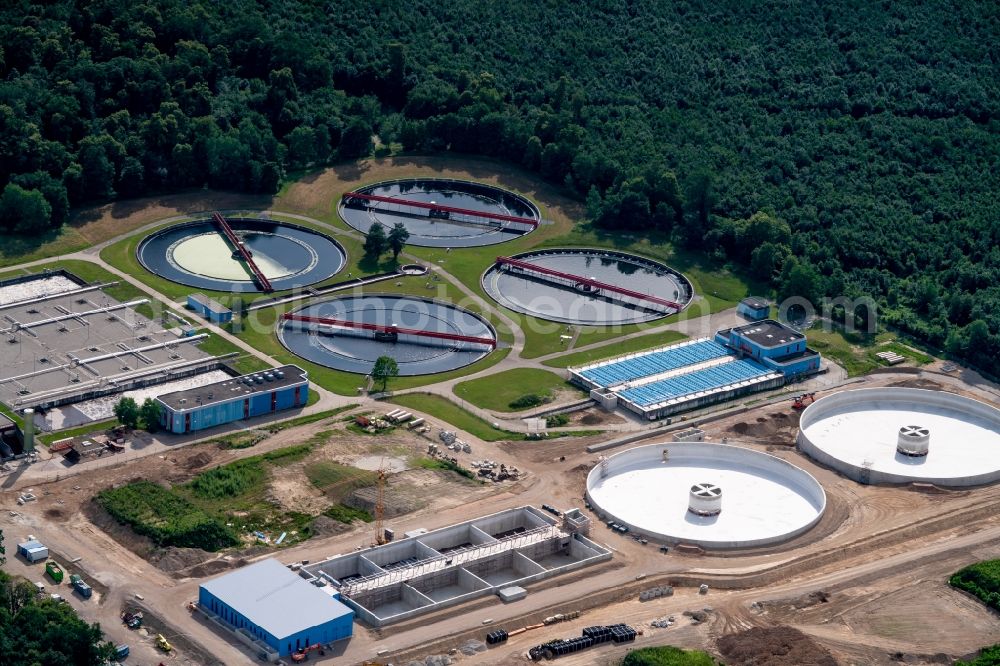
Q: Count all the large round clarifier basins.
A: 6